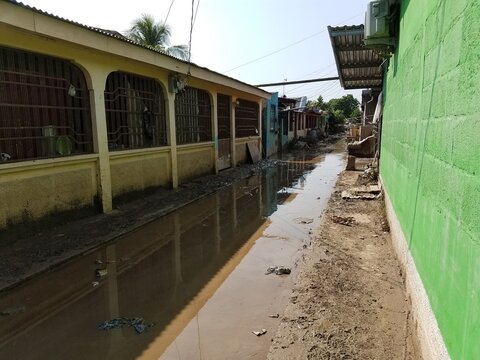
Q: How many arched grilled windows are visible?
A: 4